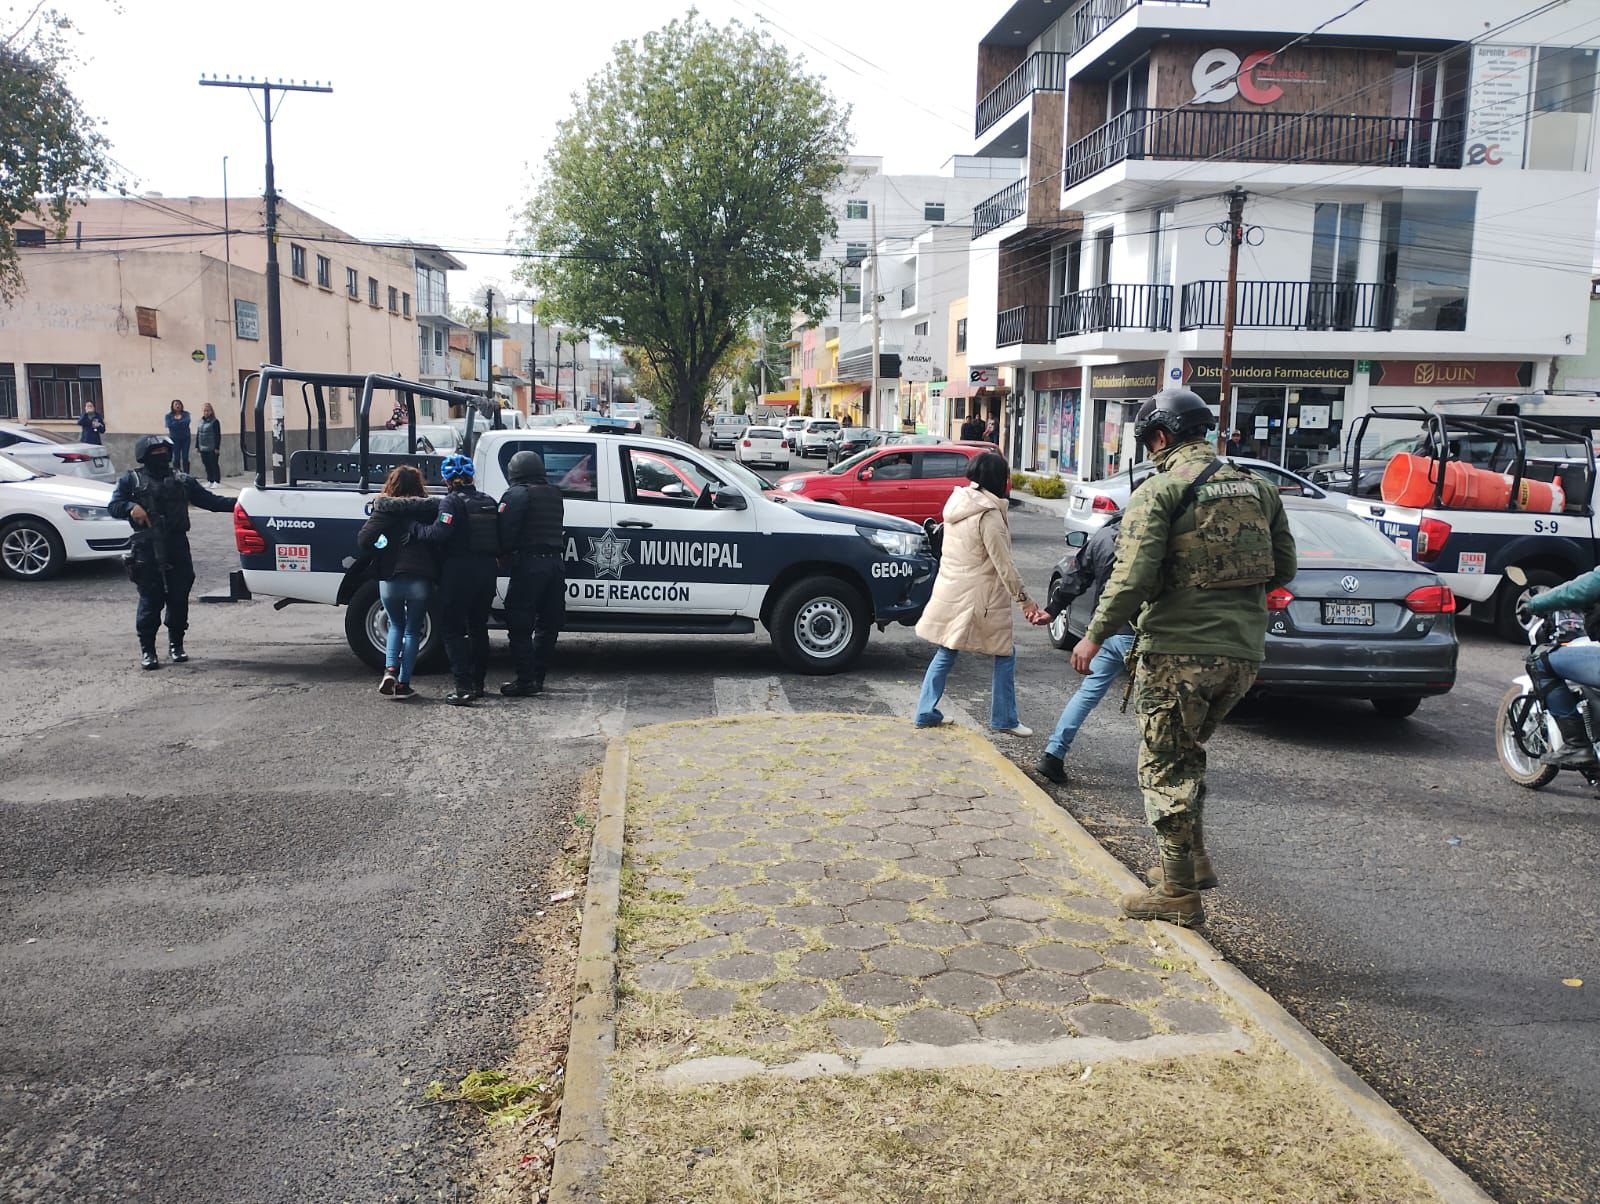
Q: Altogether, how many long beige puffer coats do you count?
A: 1